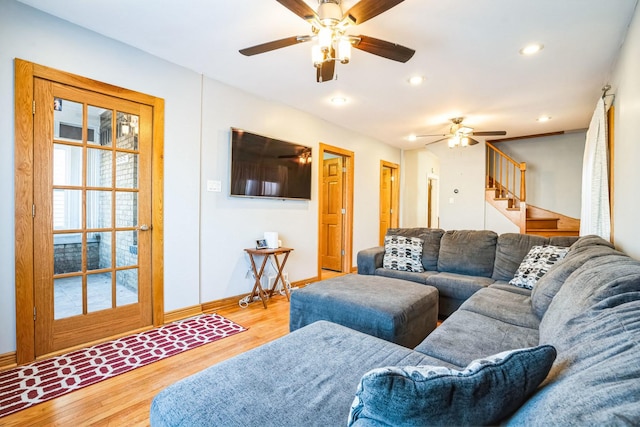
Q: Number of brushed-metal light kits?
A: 2